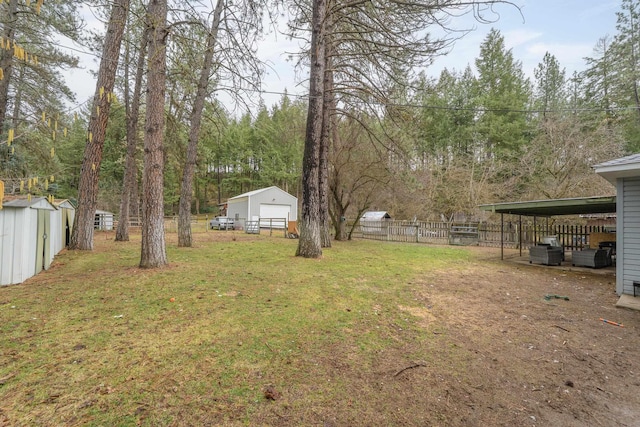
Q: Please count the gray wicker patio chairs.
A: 2